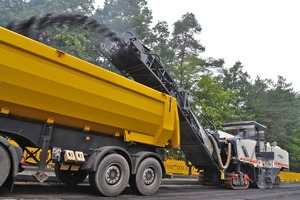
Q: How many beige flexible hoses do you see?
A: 1